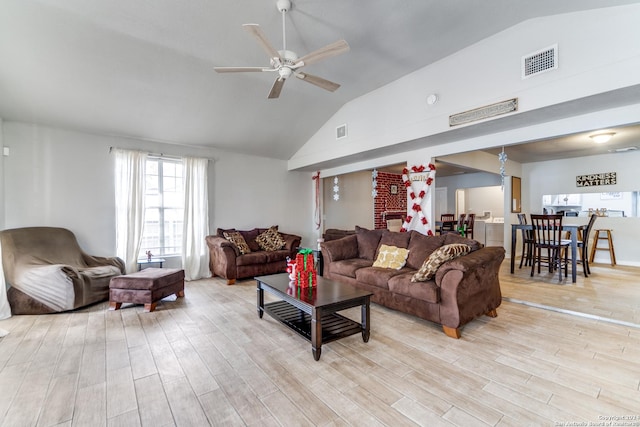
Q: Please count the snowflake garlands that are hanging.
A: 3